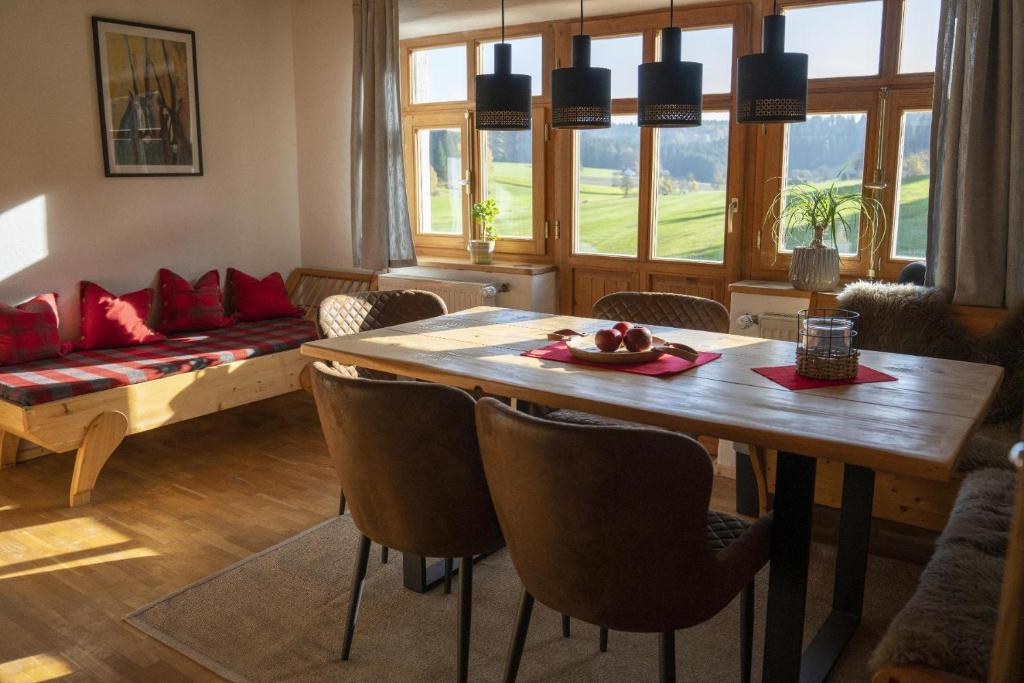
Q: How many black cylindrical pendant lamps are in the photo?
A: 4